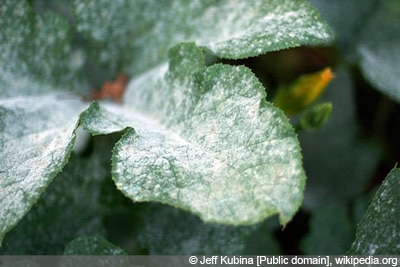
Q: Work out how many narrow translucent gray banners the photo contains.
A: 1